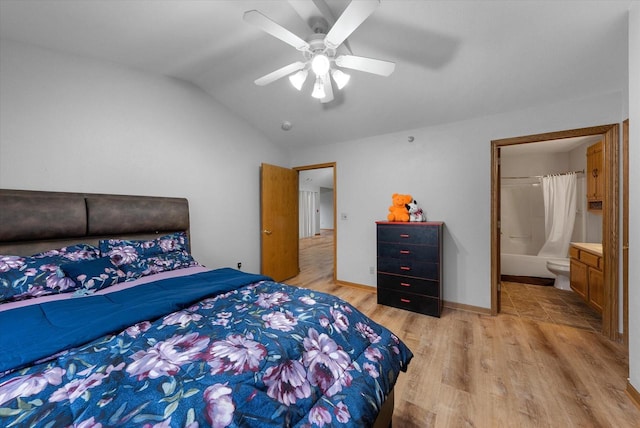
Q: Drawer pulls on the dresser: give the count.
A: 5